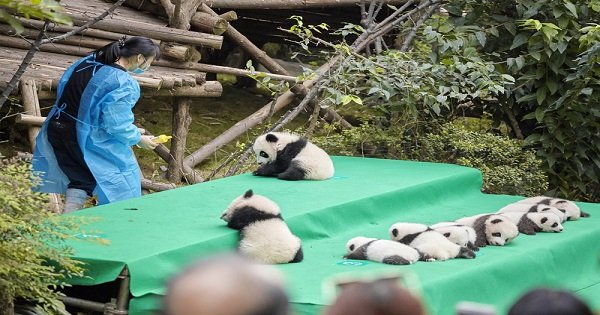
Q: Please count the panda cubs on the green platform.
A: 9